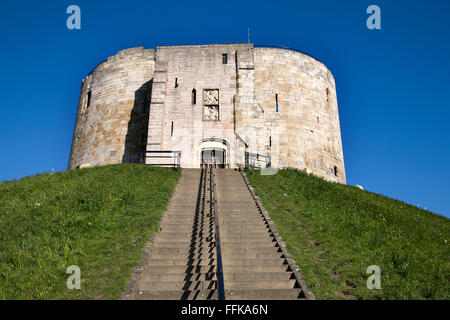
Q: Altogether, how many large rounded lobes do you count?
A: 2